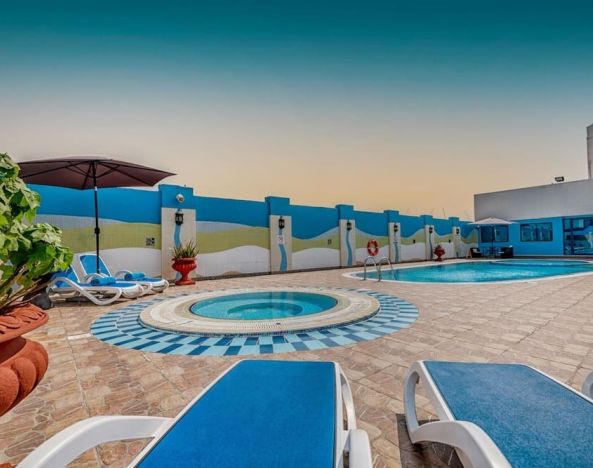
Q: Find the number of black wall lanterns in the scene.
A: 6